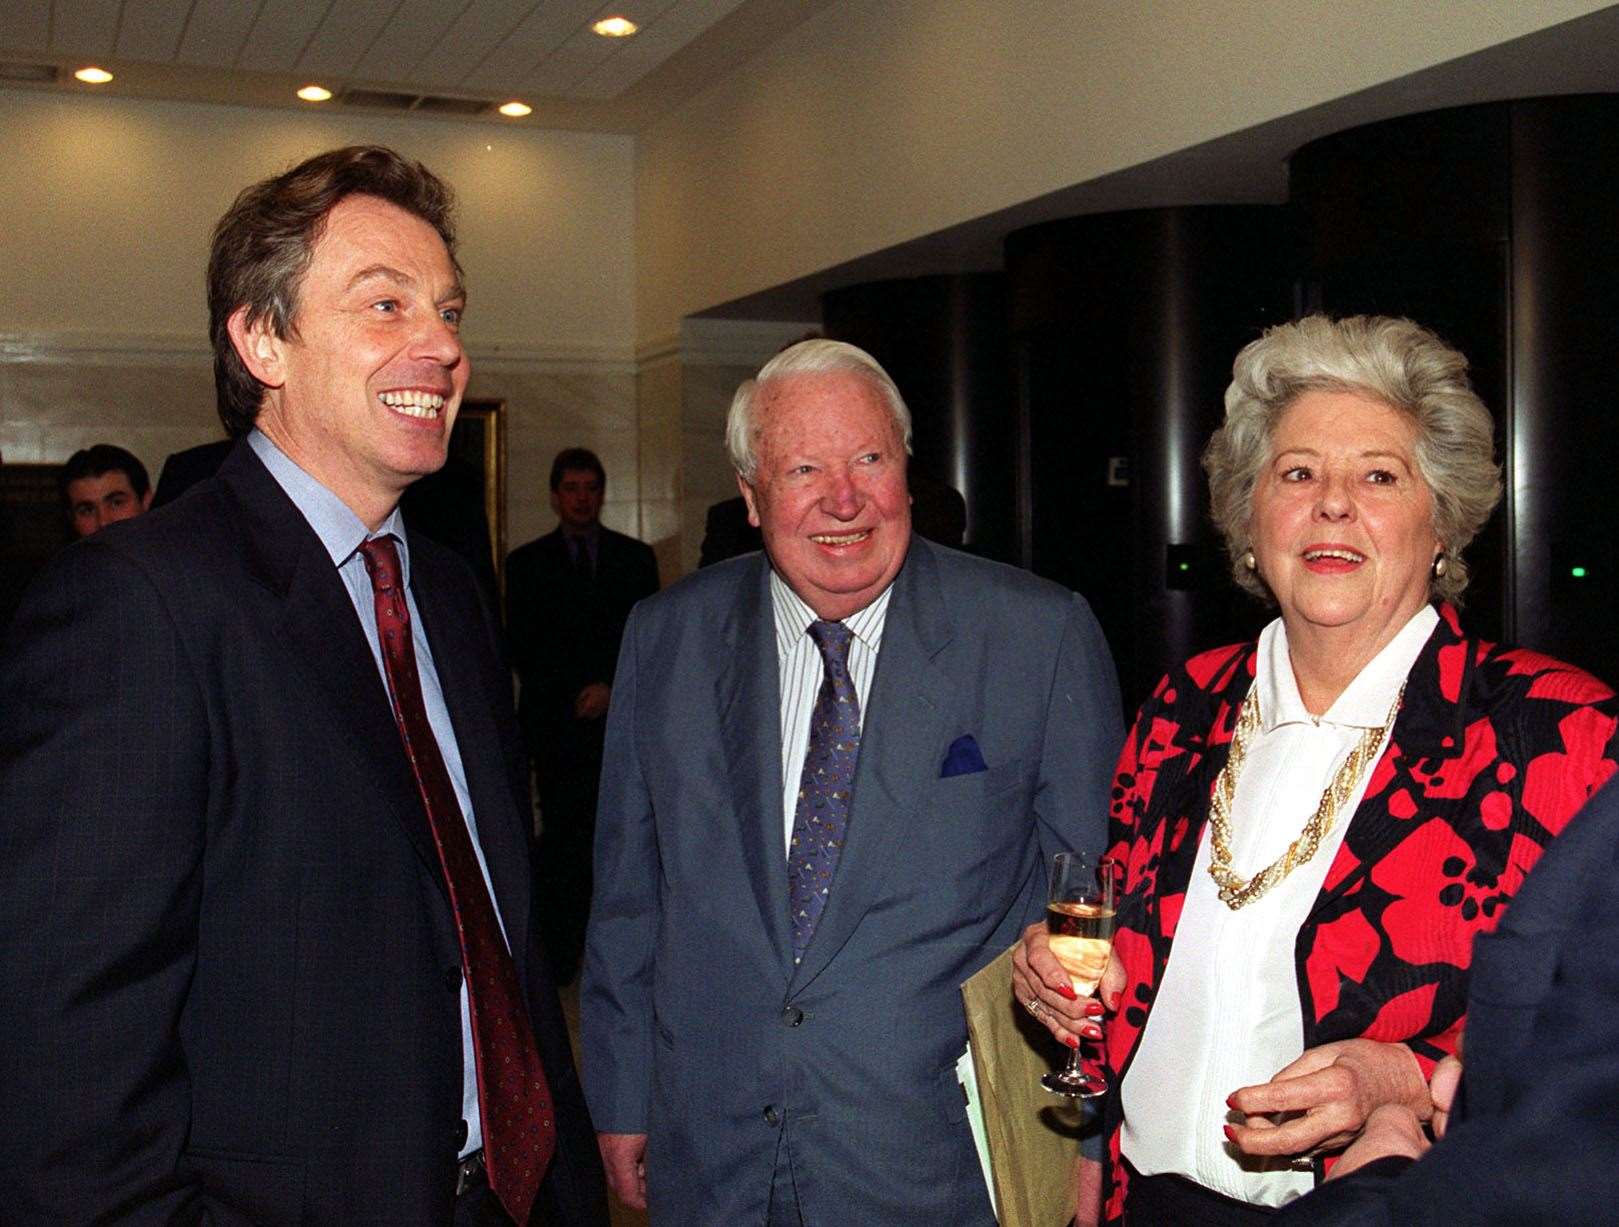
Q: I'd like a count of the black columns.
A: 3